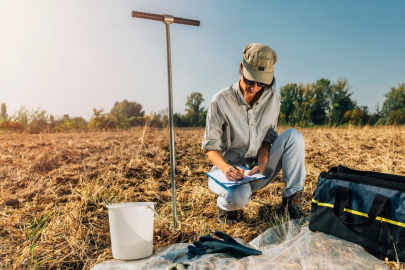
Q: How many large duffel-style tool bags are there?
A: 1